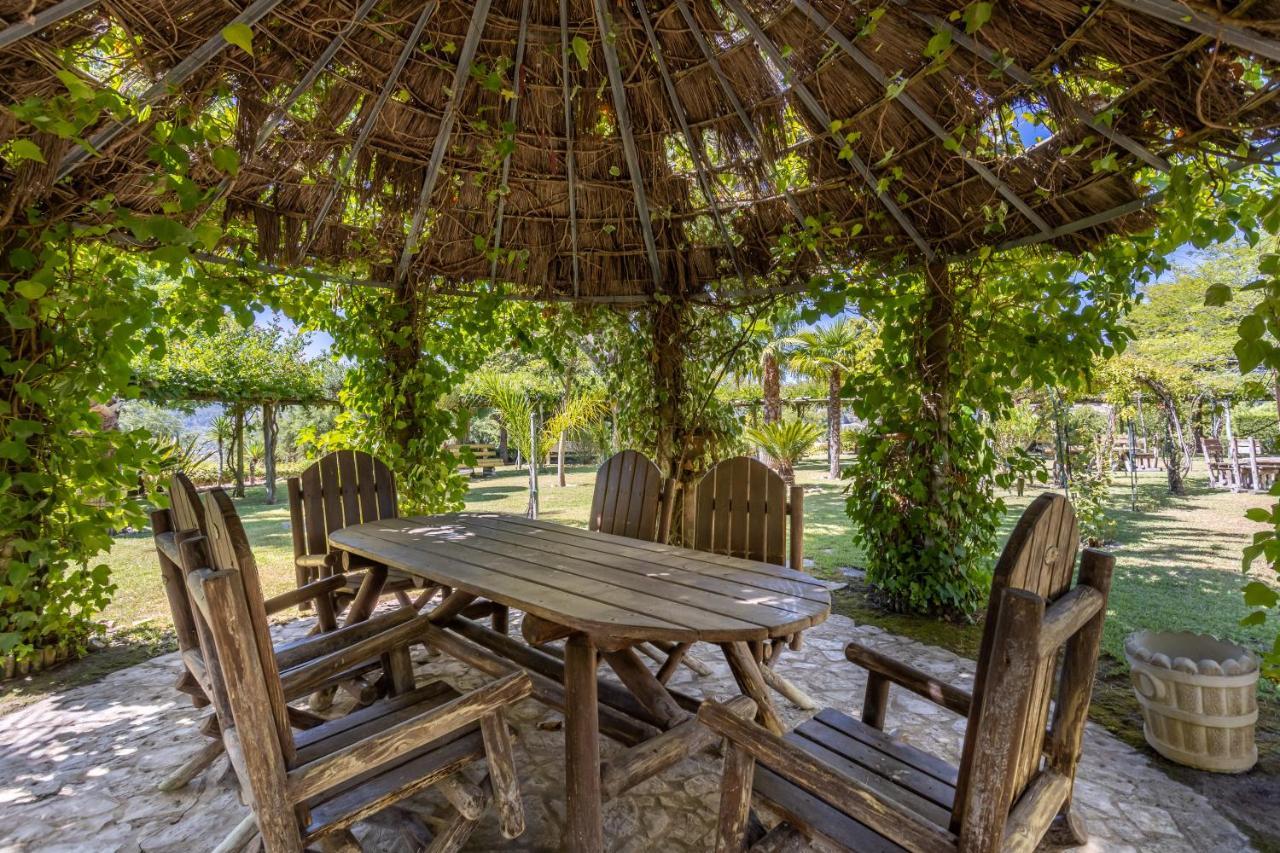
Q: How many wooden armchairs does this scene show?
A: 6